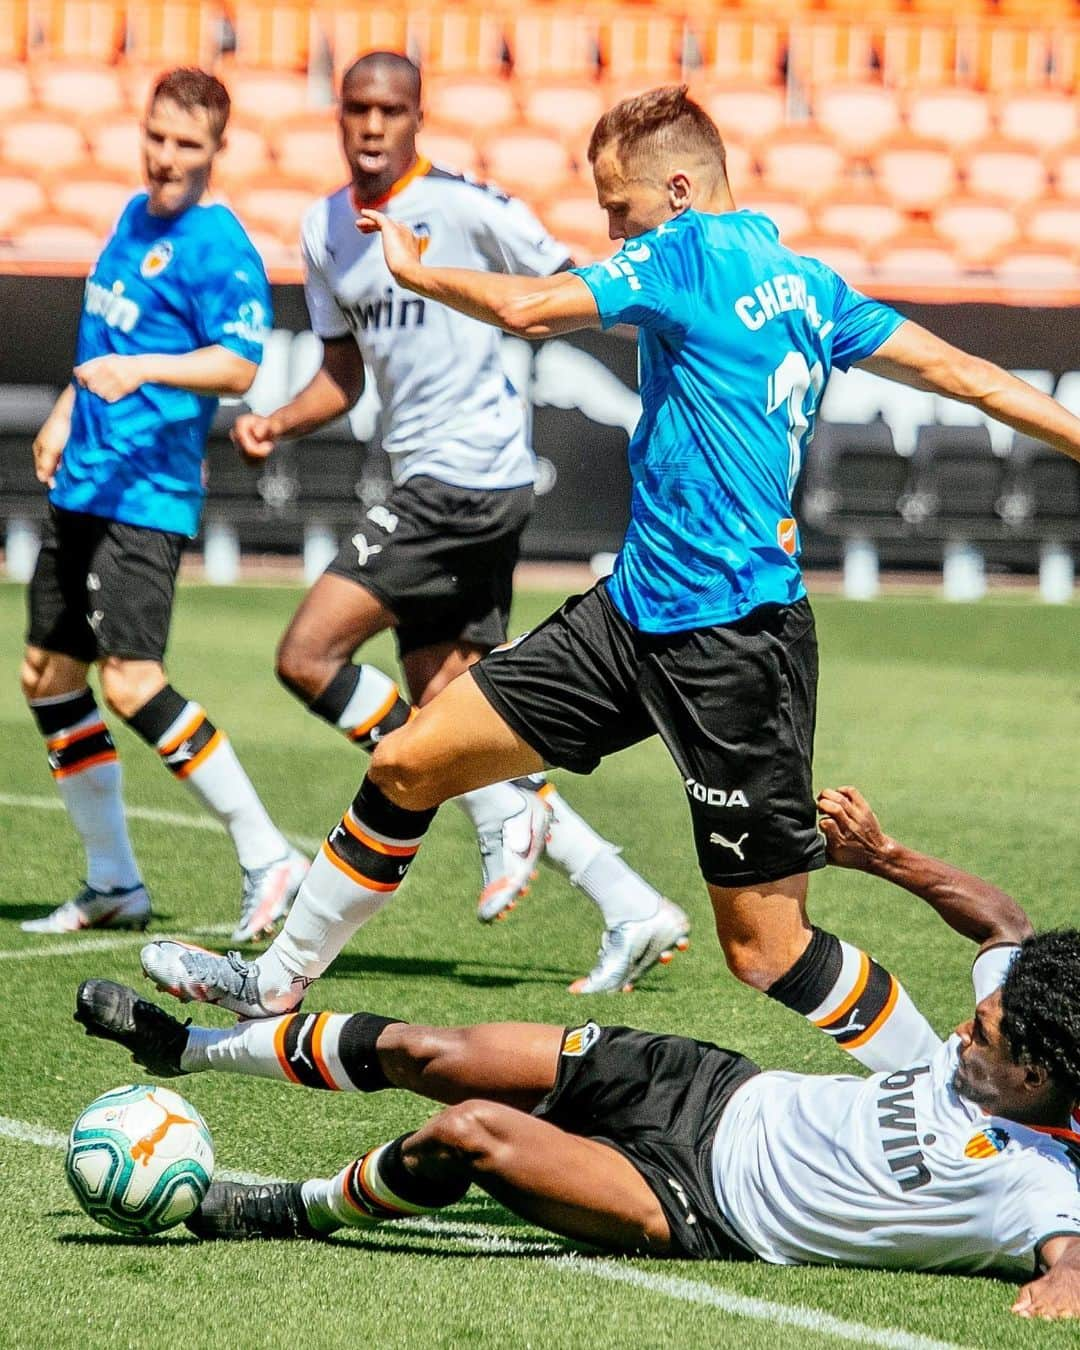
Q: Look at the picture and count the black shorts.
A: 4